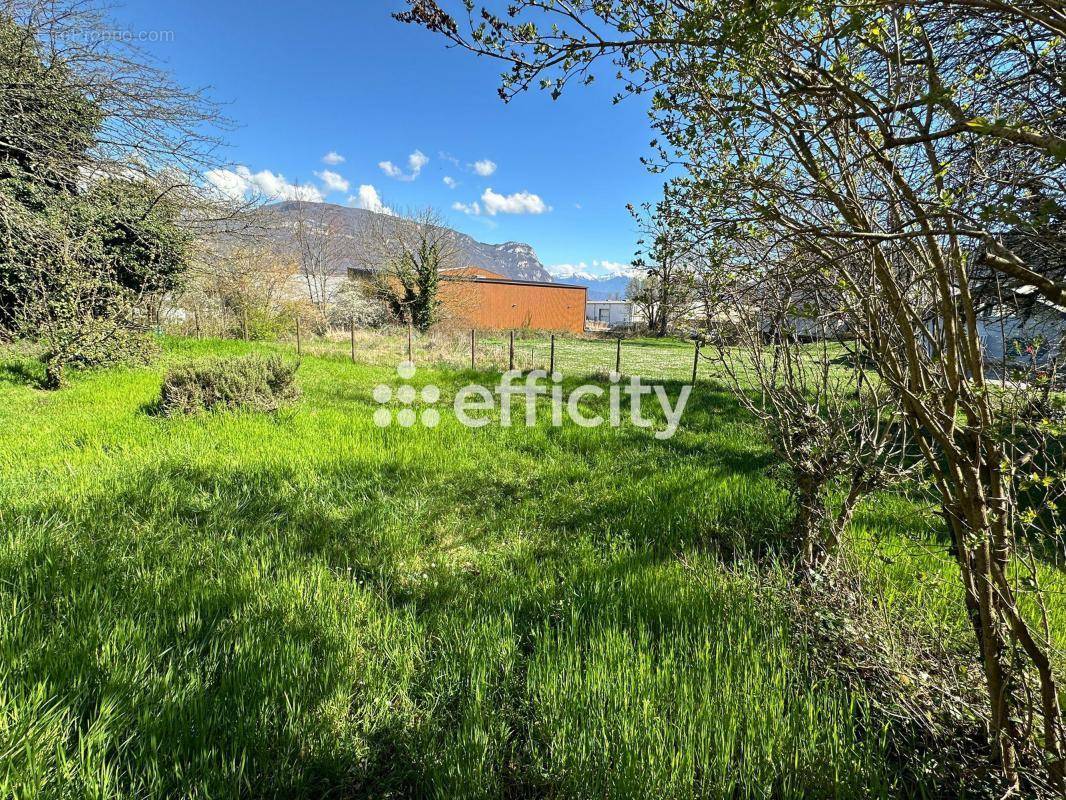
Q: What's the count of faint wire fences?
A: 1